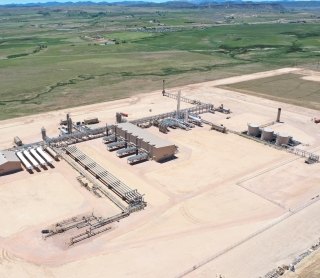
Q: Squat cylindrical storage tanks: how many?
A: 3